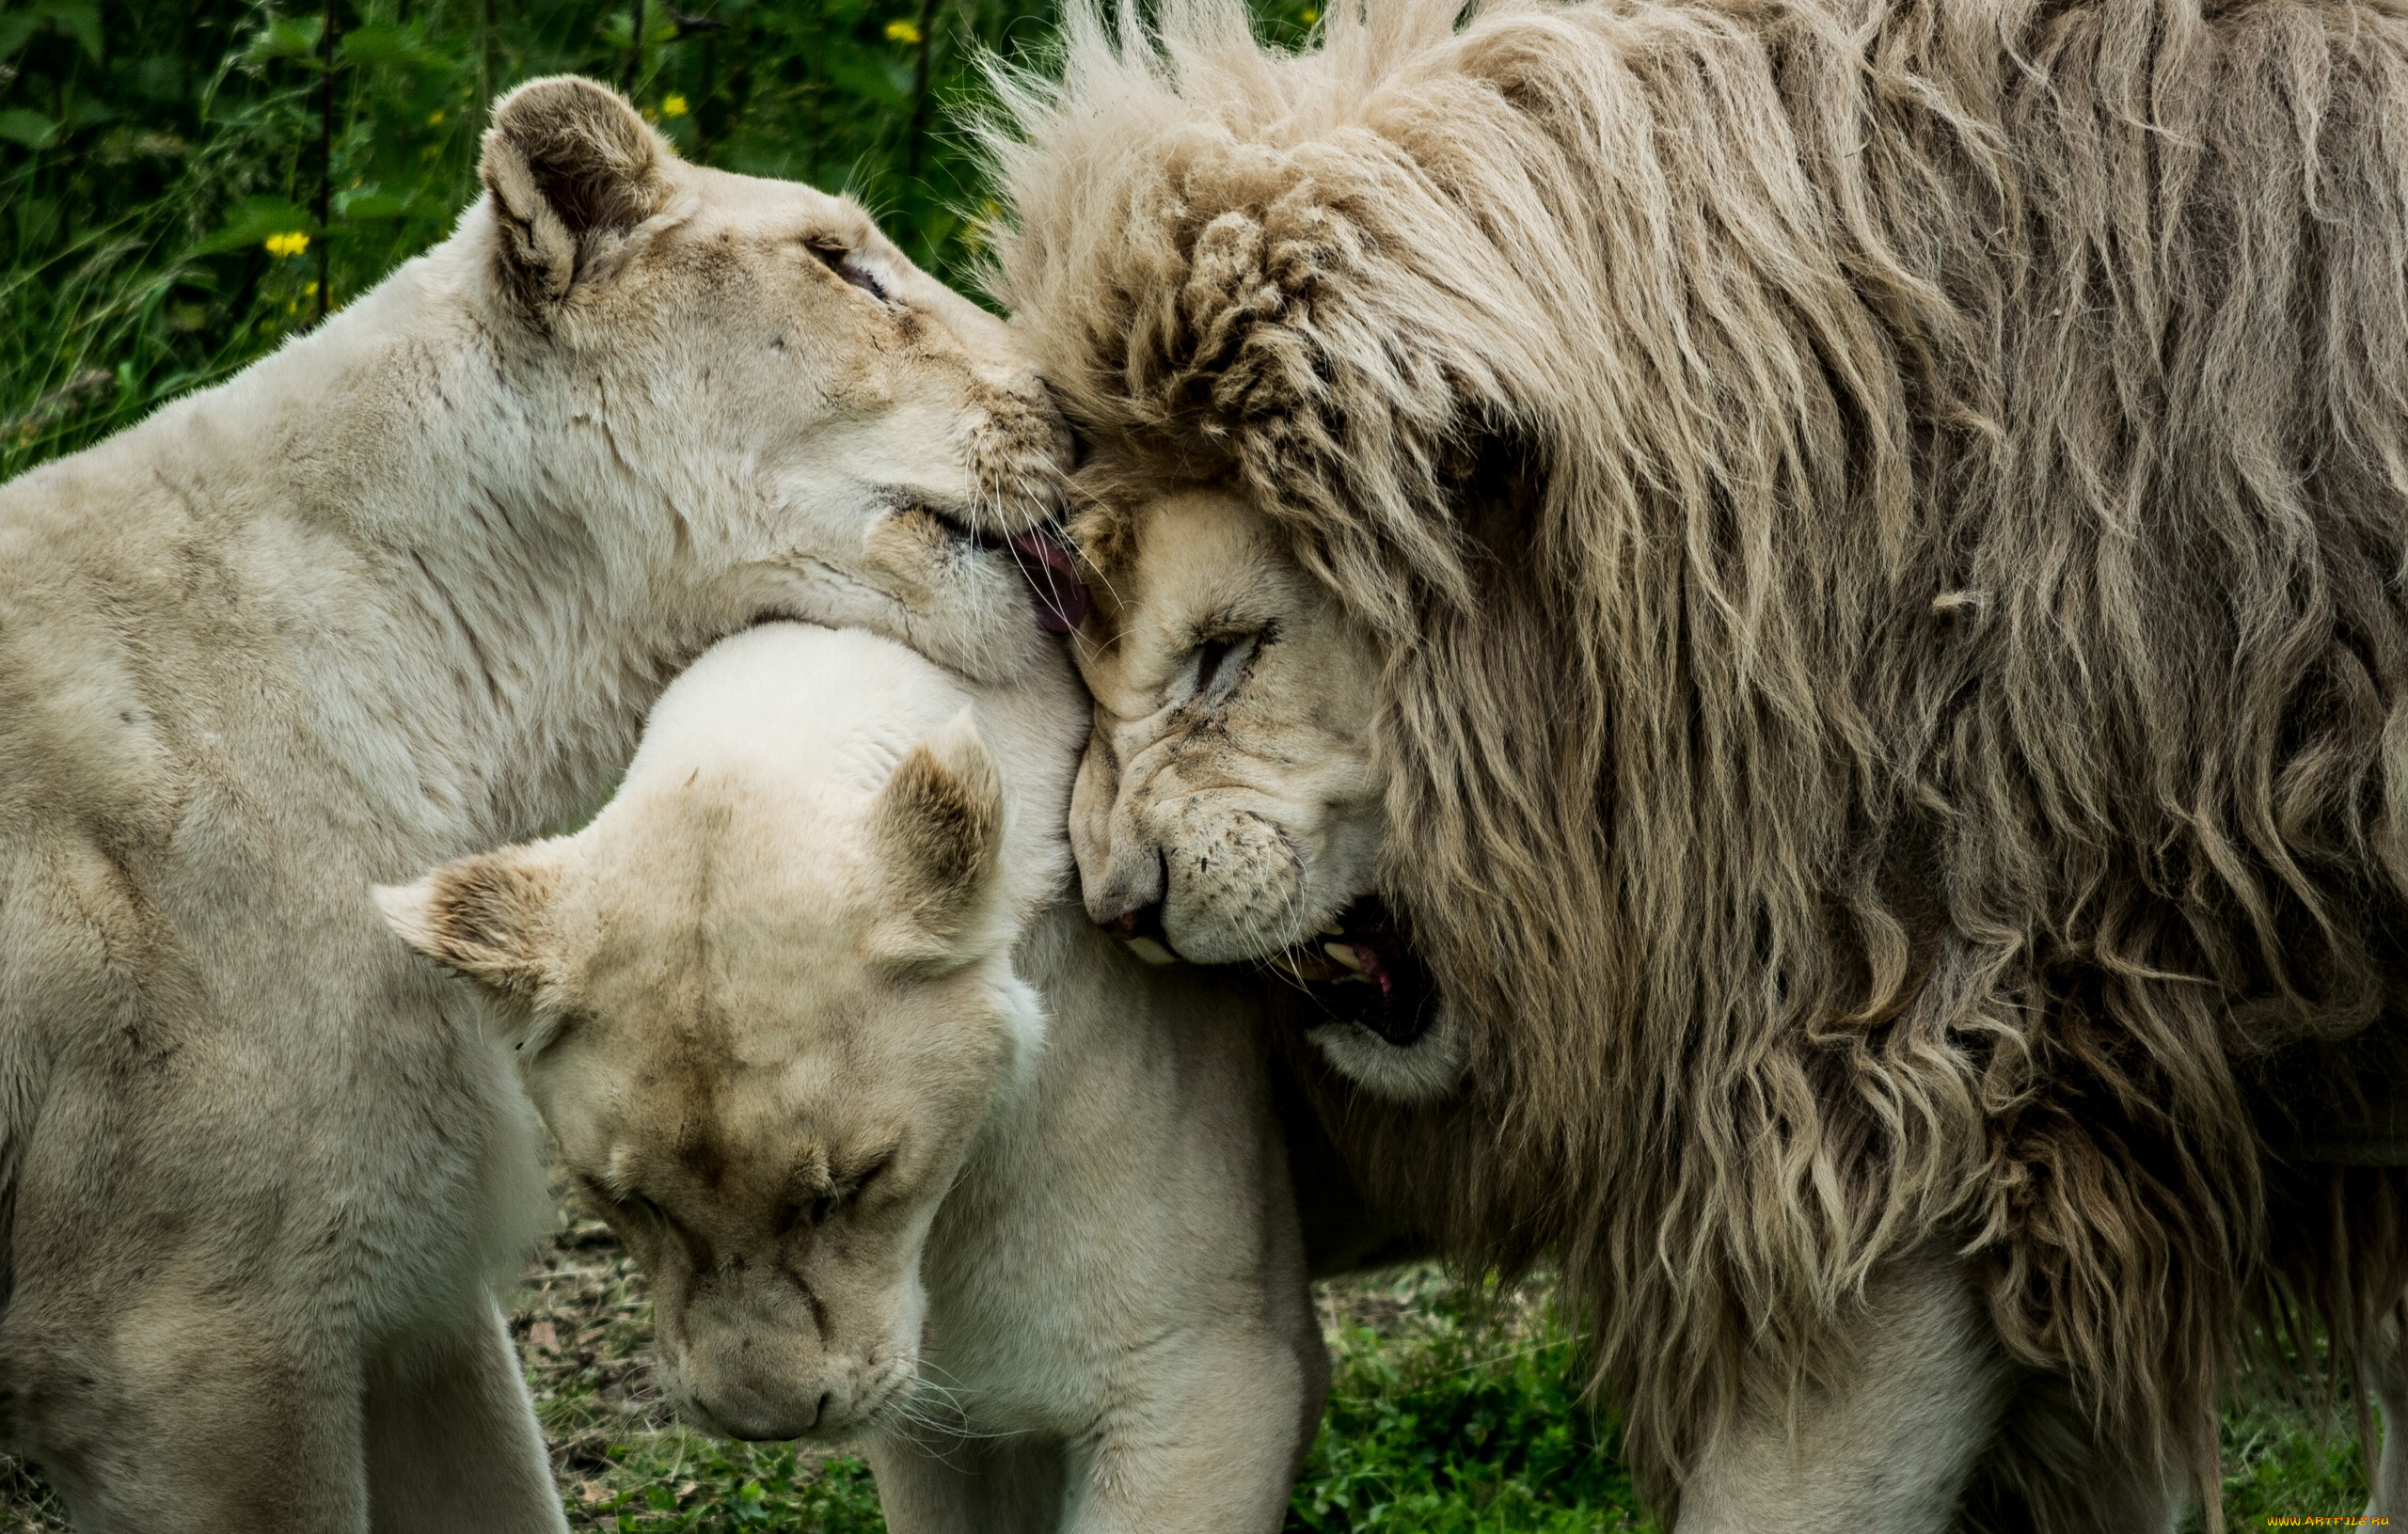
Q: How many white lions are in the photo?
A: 3